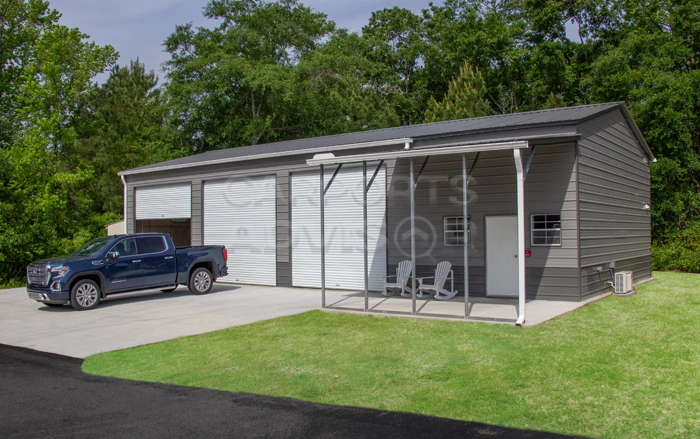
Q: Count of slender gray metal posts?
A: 4